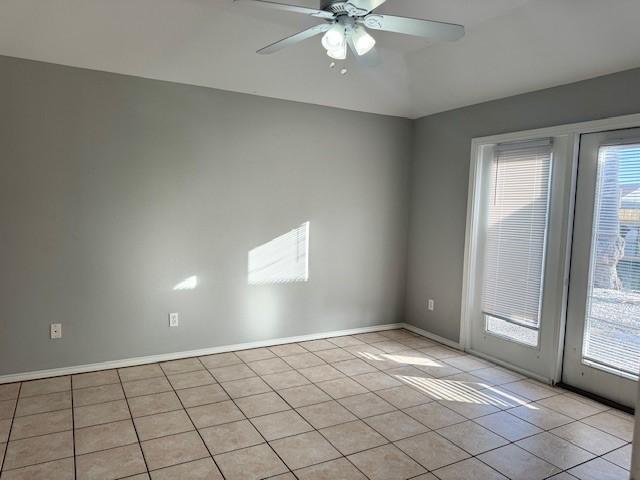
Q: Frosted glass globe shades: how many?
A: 3